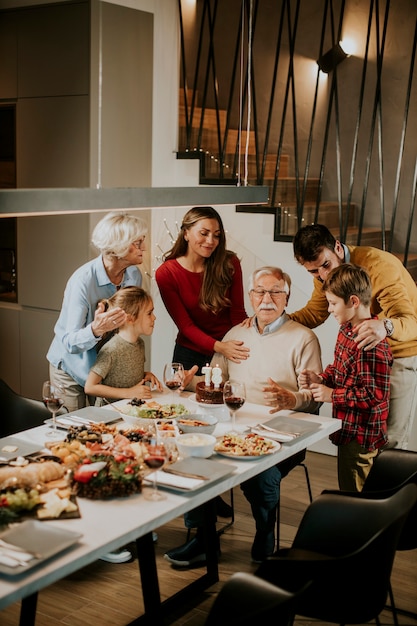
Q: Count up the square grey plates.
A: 5